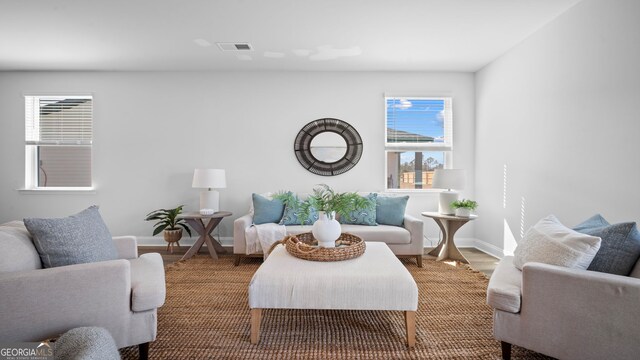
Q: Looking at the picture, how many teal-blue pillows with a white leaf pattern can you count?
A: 2